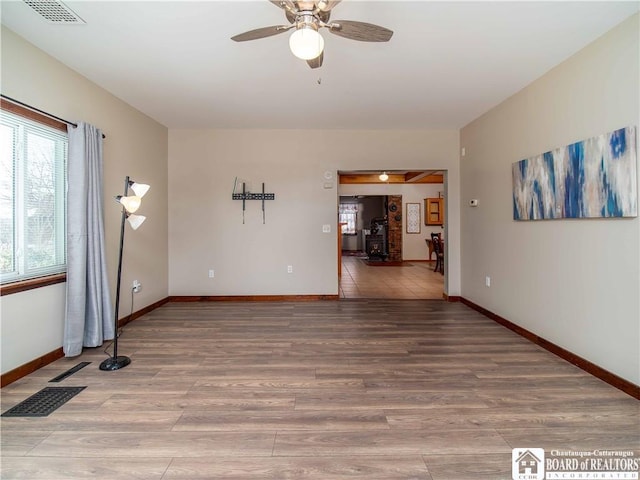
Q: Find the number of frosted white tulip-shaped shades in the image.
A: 3